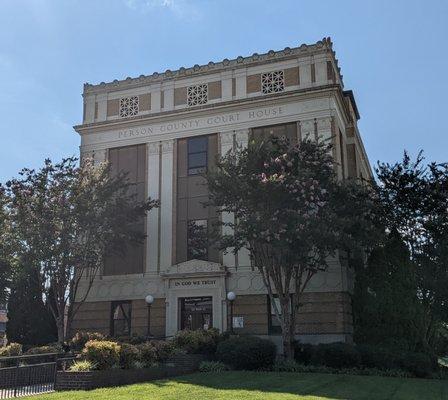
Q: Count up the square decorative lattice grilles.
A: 3